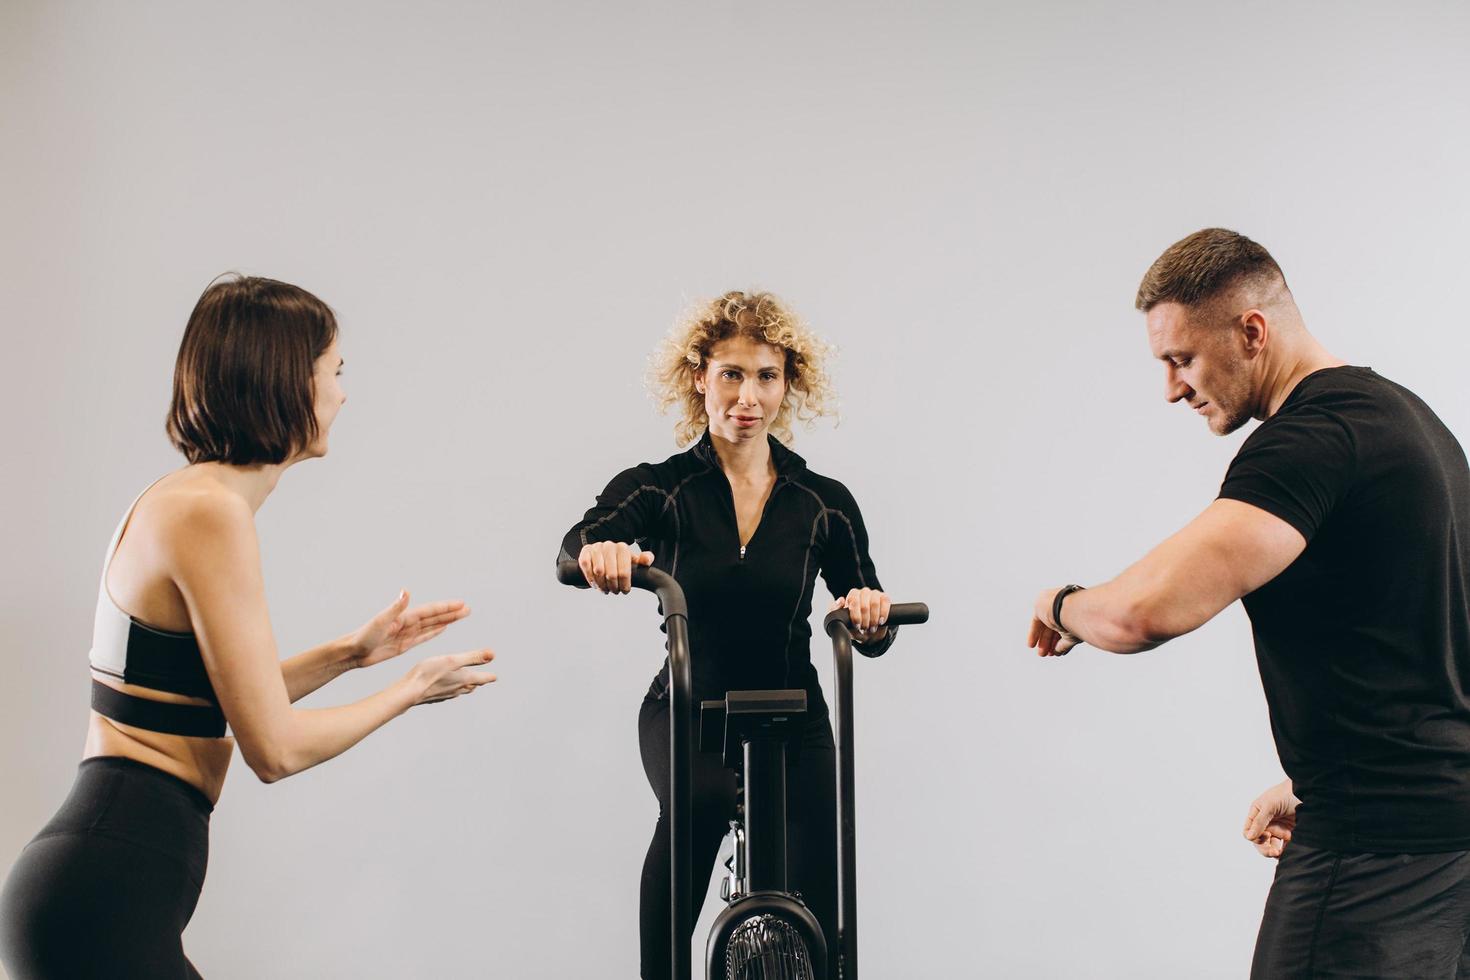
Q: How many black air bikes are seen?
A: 1